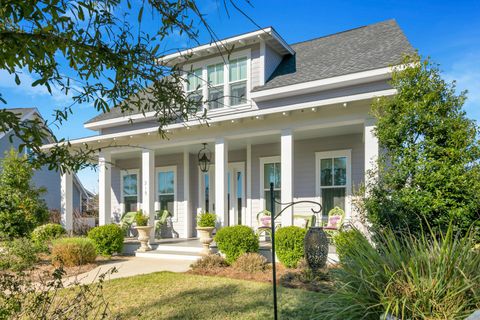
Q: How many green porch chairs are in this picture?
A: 4